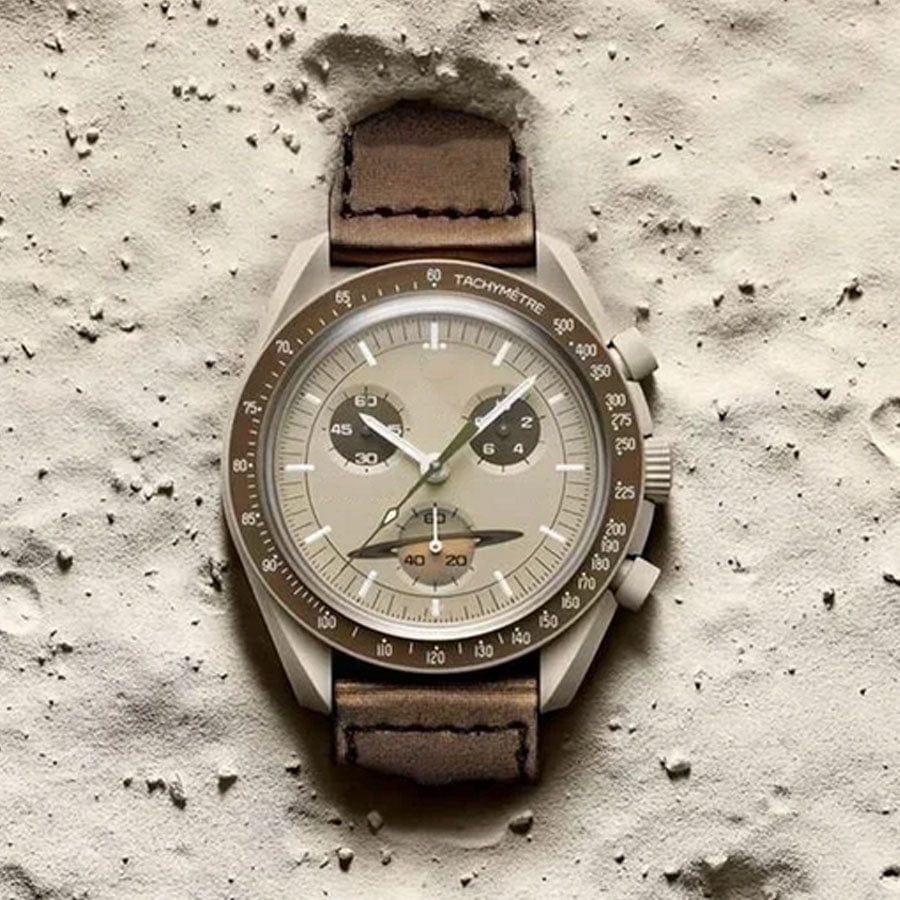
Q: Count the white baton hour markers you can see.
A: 12